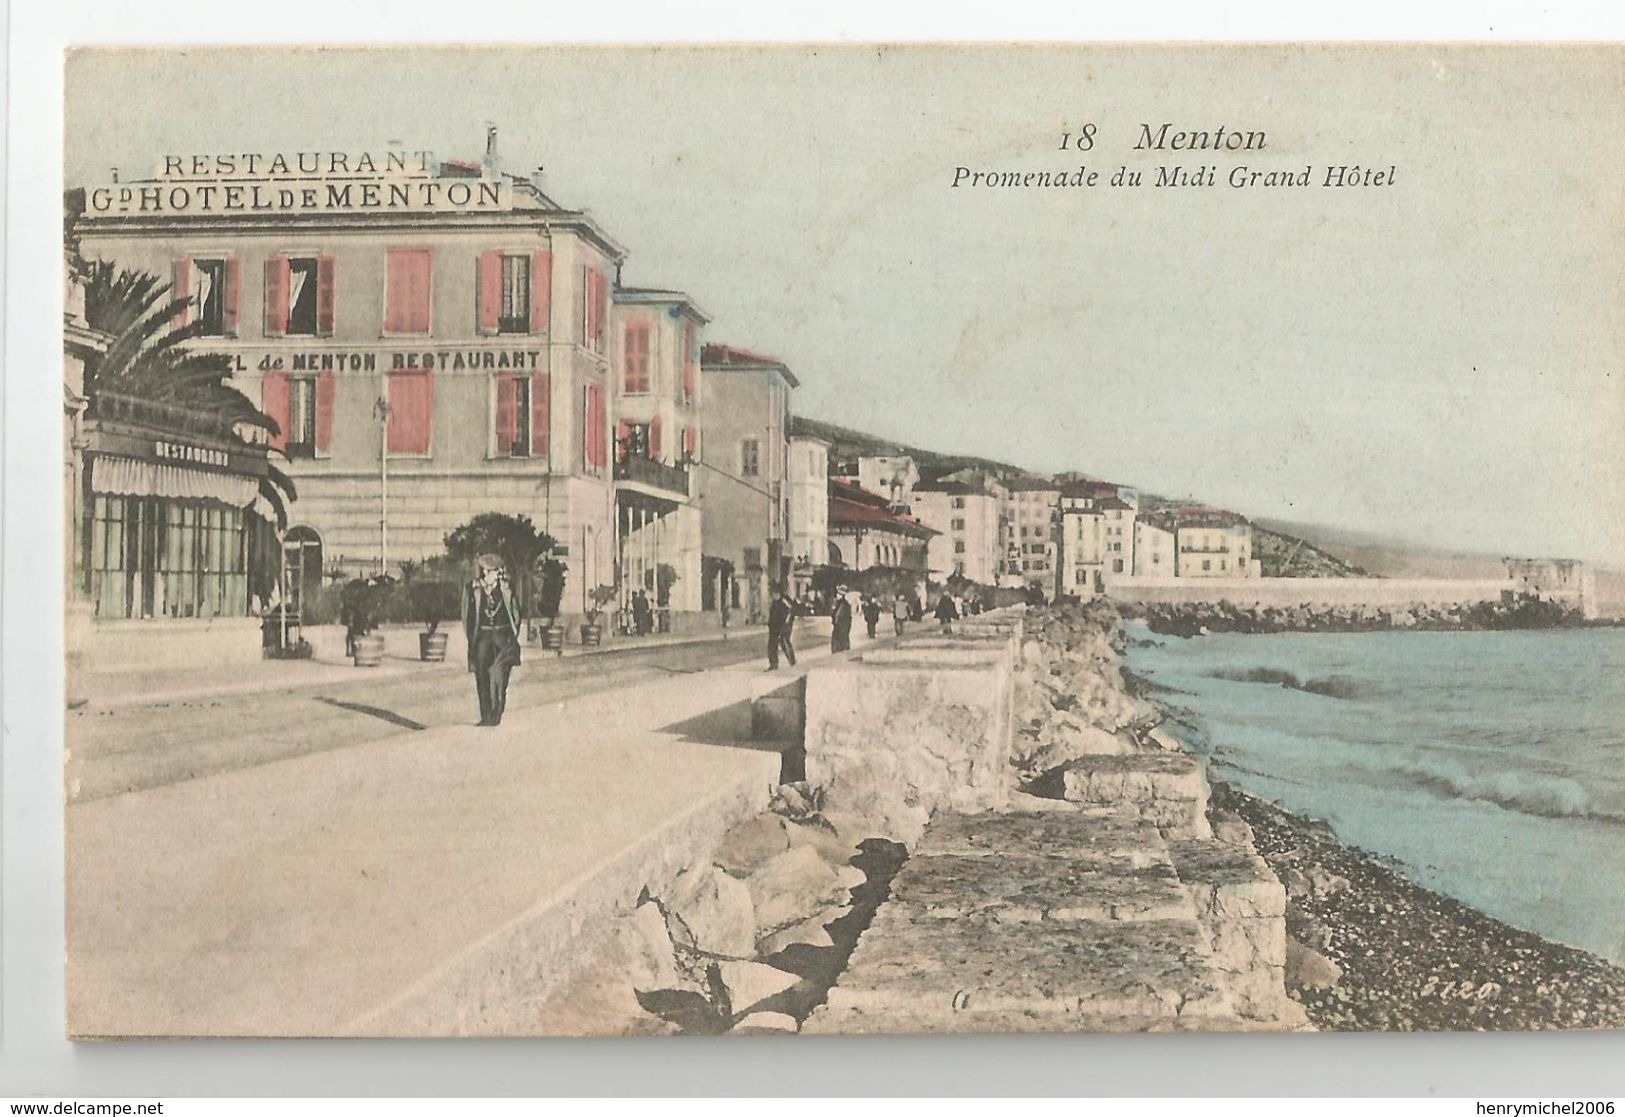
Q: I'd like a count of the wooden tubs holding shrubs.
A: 4